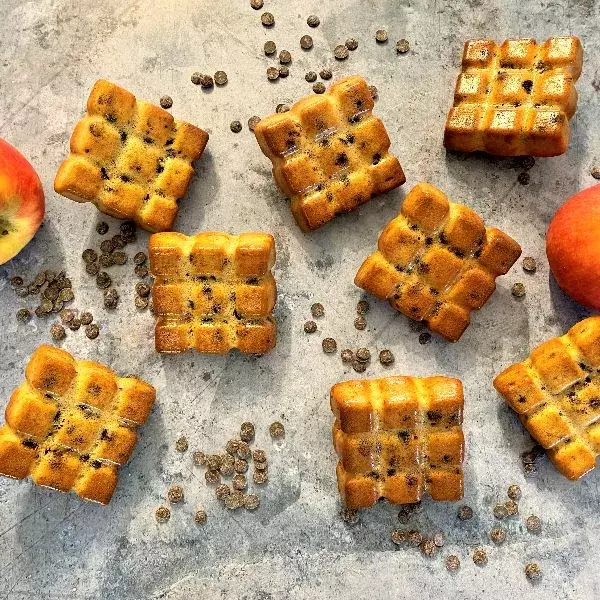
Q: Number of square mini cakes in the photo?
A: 8